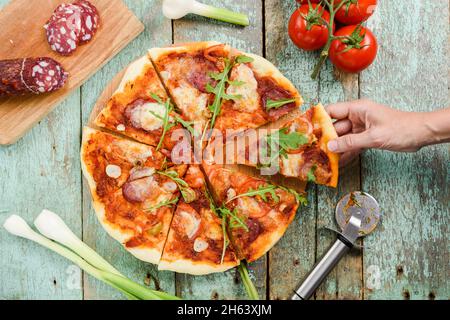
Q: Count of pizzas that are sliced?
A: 1